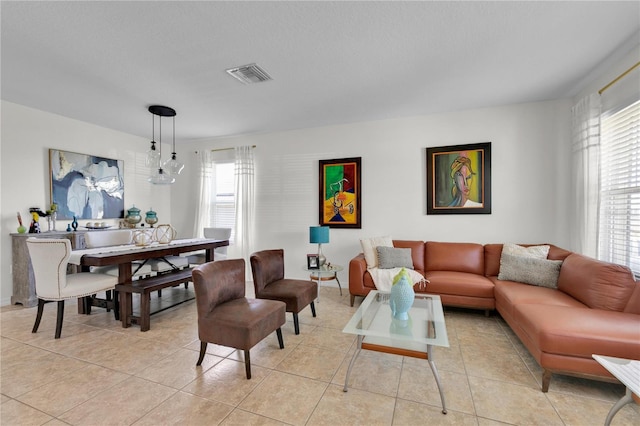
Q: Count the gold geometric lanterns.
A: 2